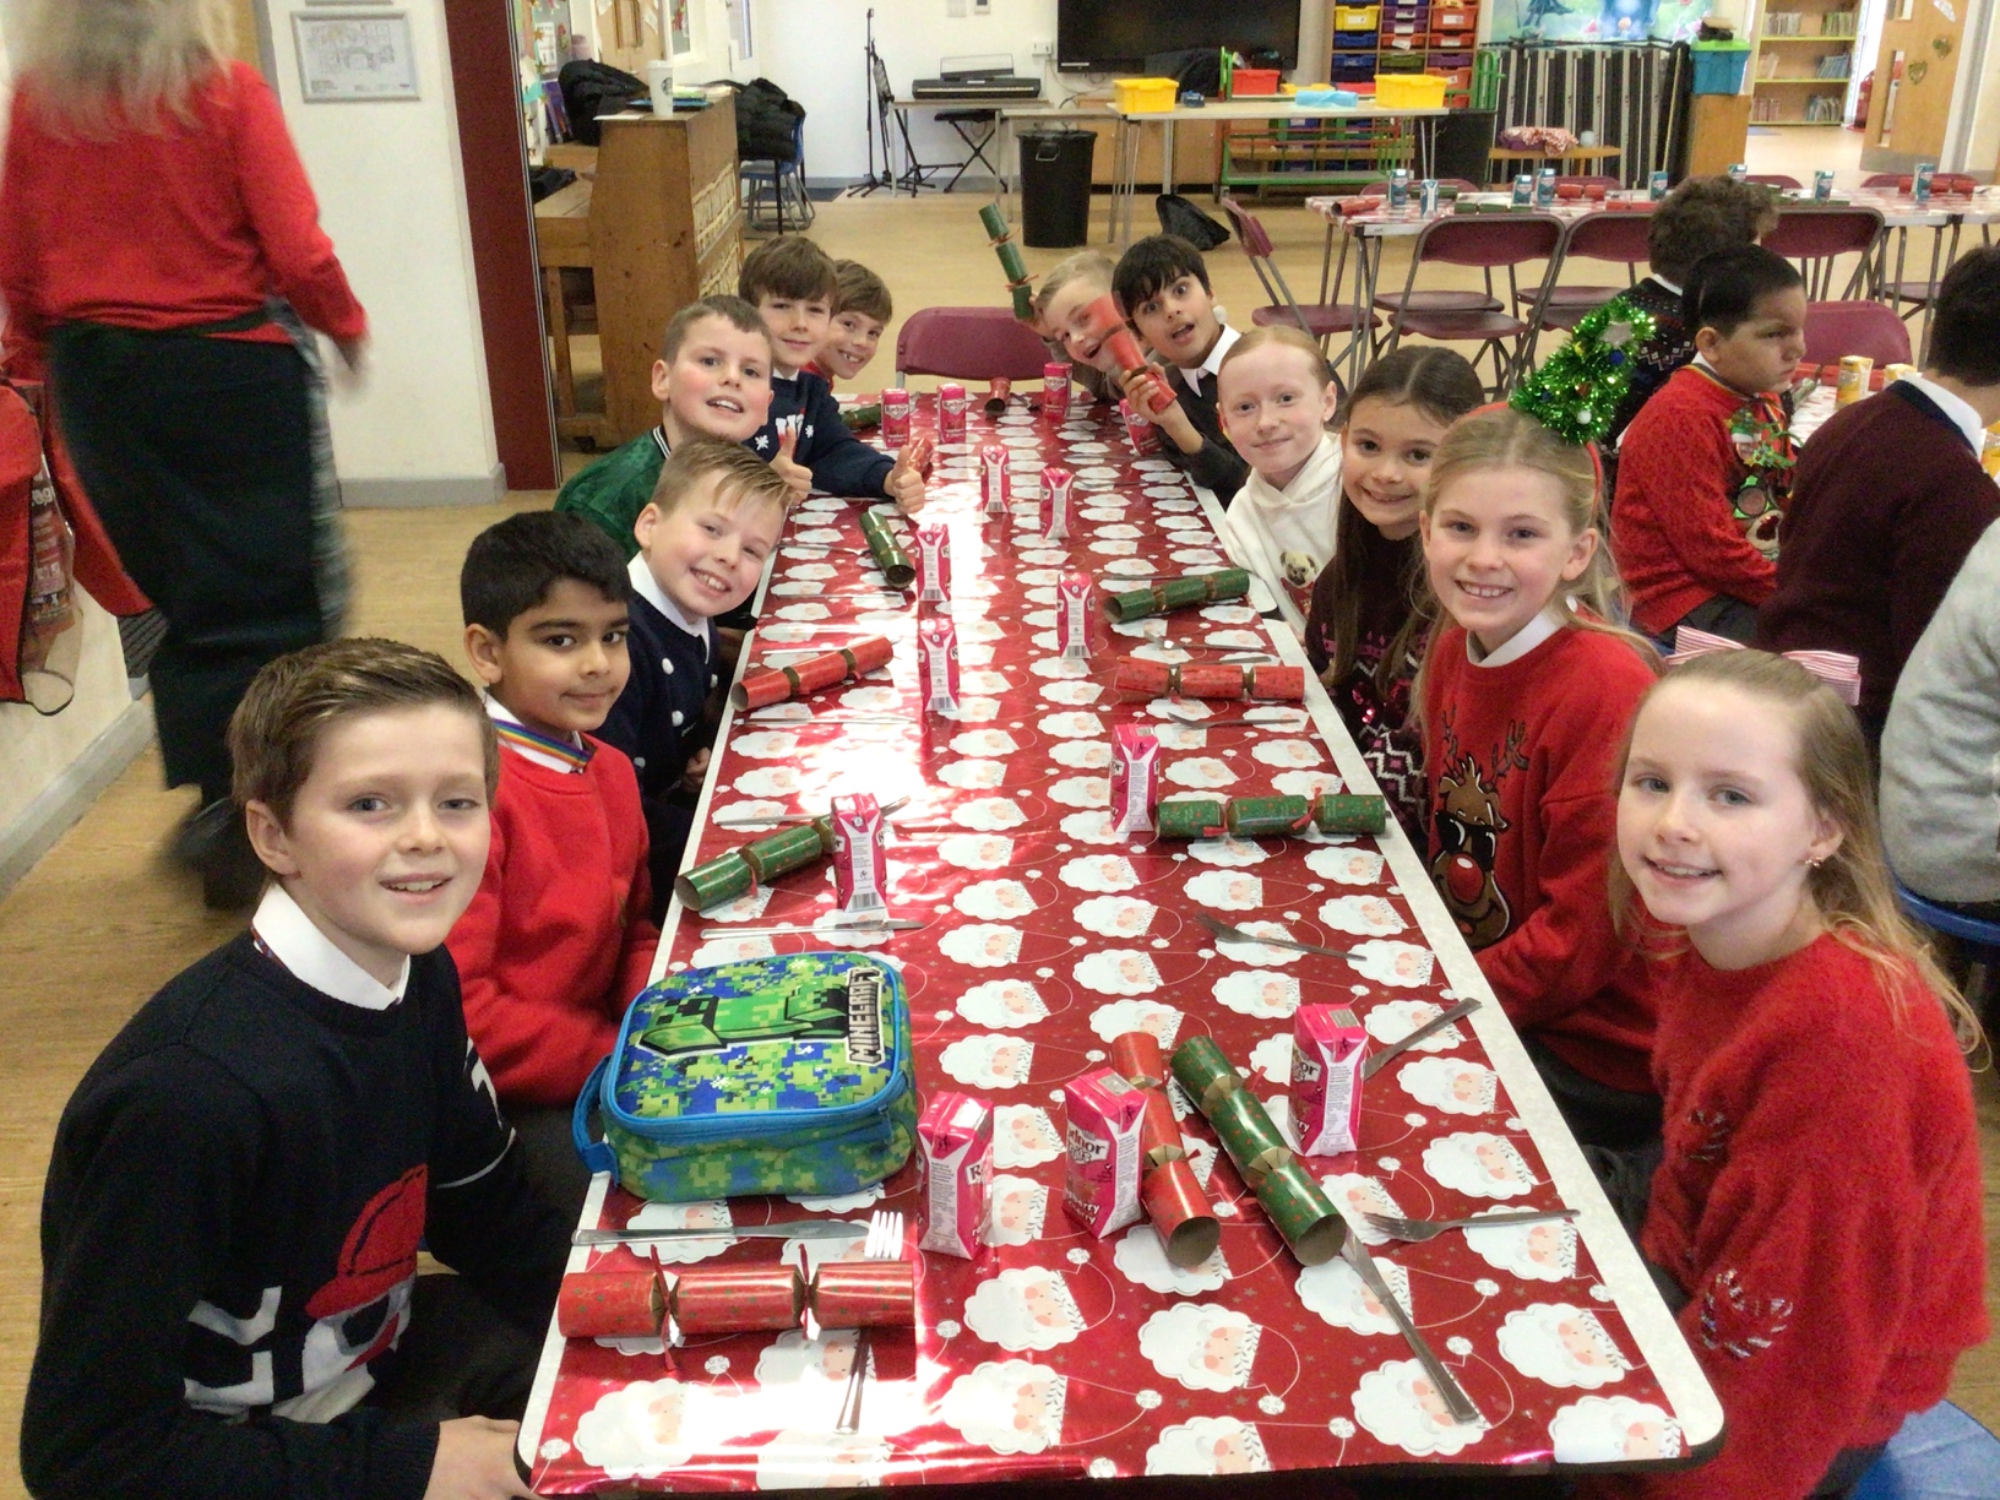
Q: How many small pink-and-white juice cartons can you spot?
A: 14